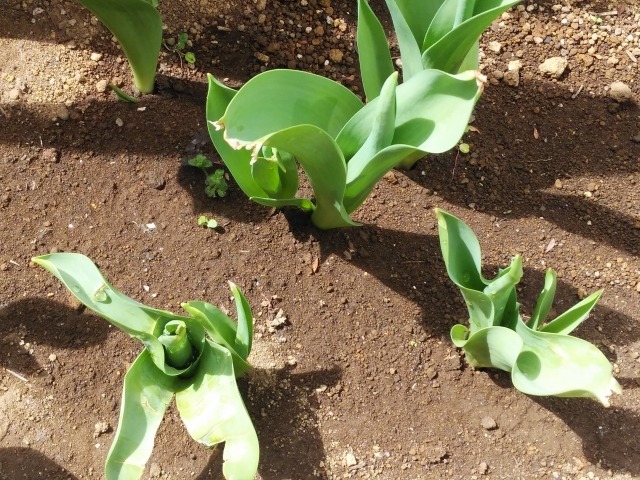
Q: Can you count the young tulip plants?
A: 5